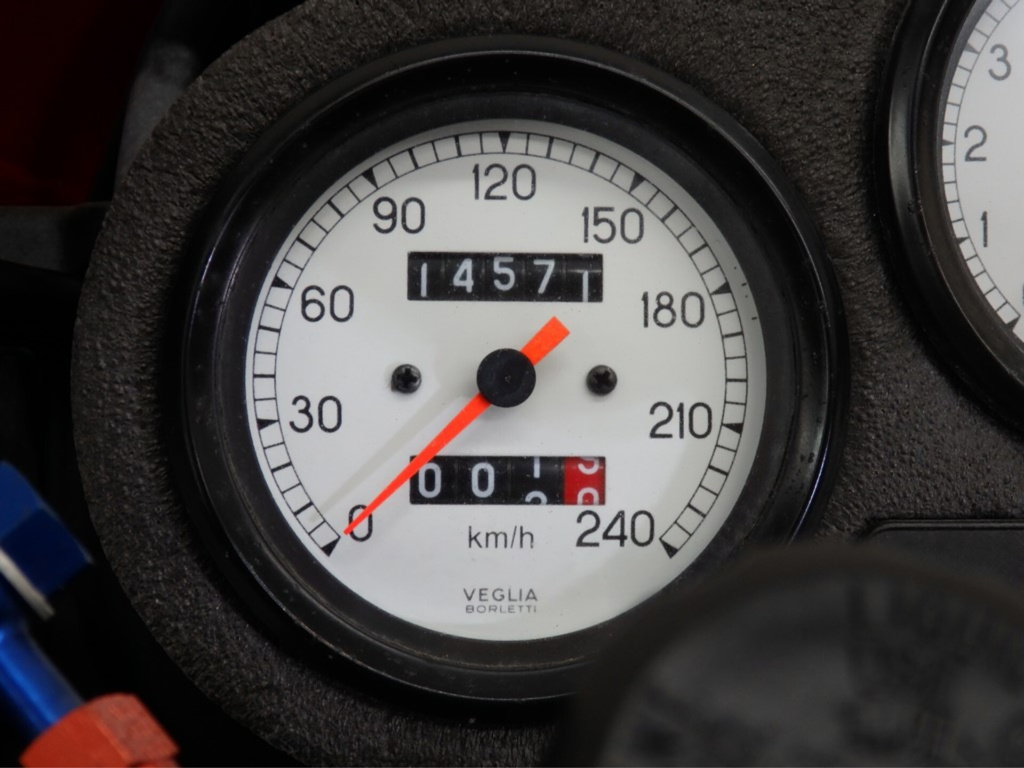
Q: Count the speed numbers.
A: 9